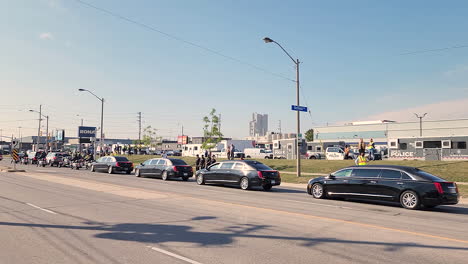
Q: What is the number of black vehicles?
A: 4